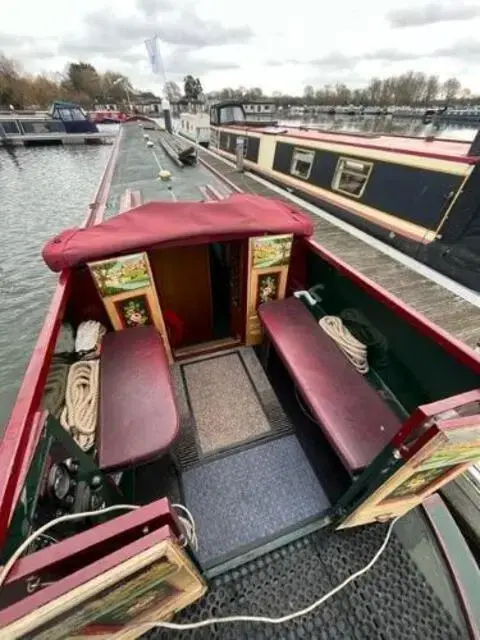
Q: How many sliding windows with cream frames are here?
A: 2